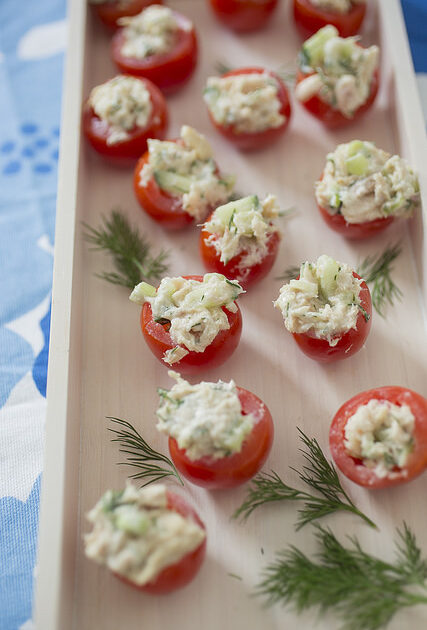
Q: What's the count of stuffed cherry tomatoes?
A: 15